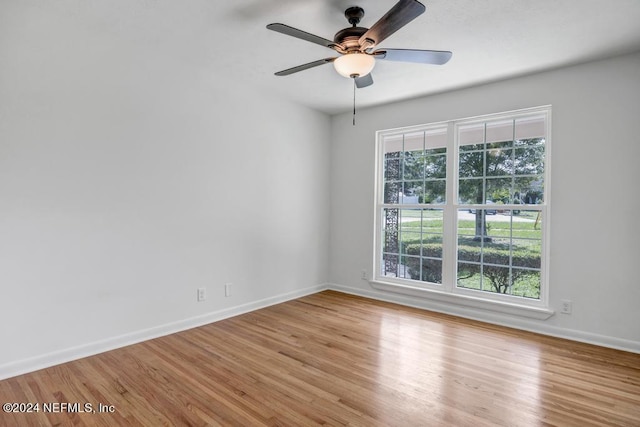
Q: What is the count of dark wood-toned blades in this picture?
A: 5